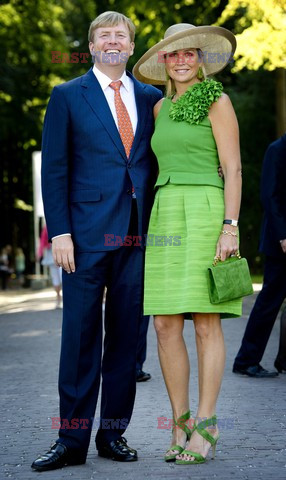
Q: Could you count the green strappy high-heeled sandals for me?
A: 2